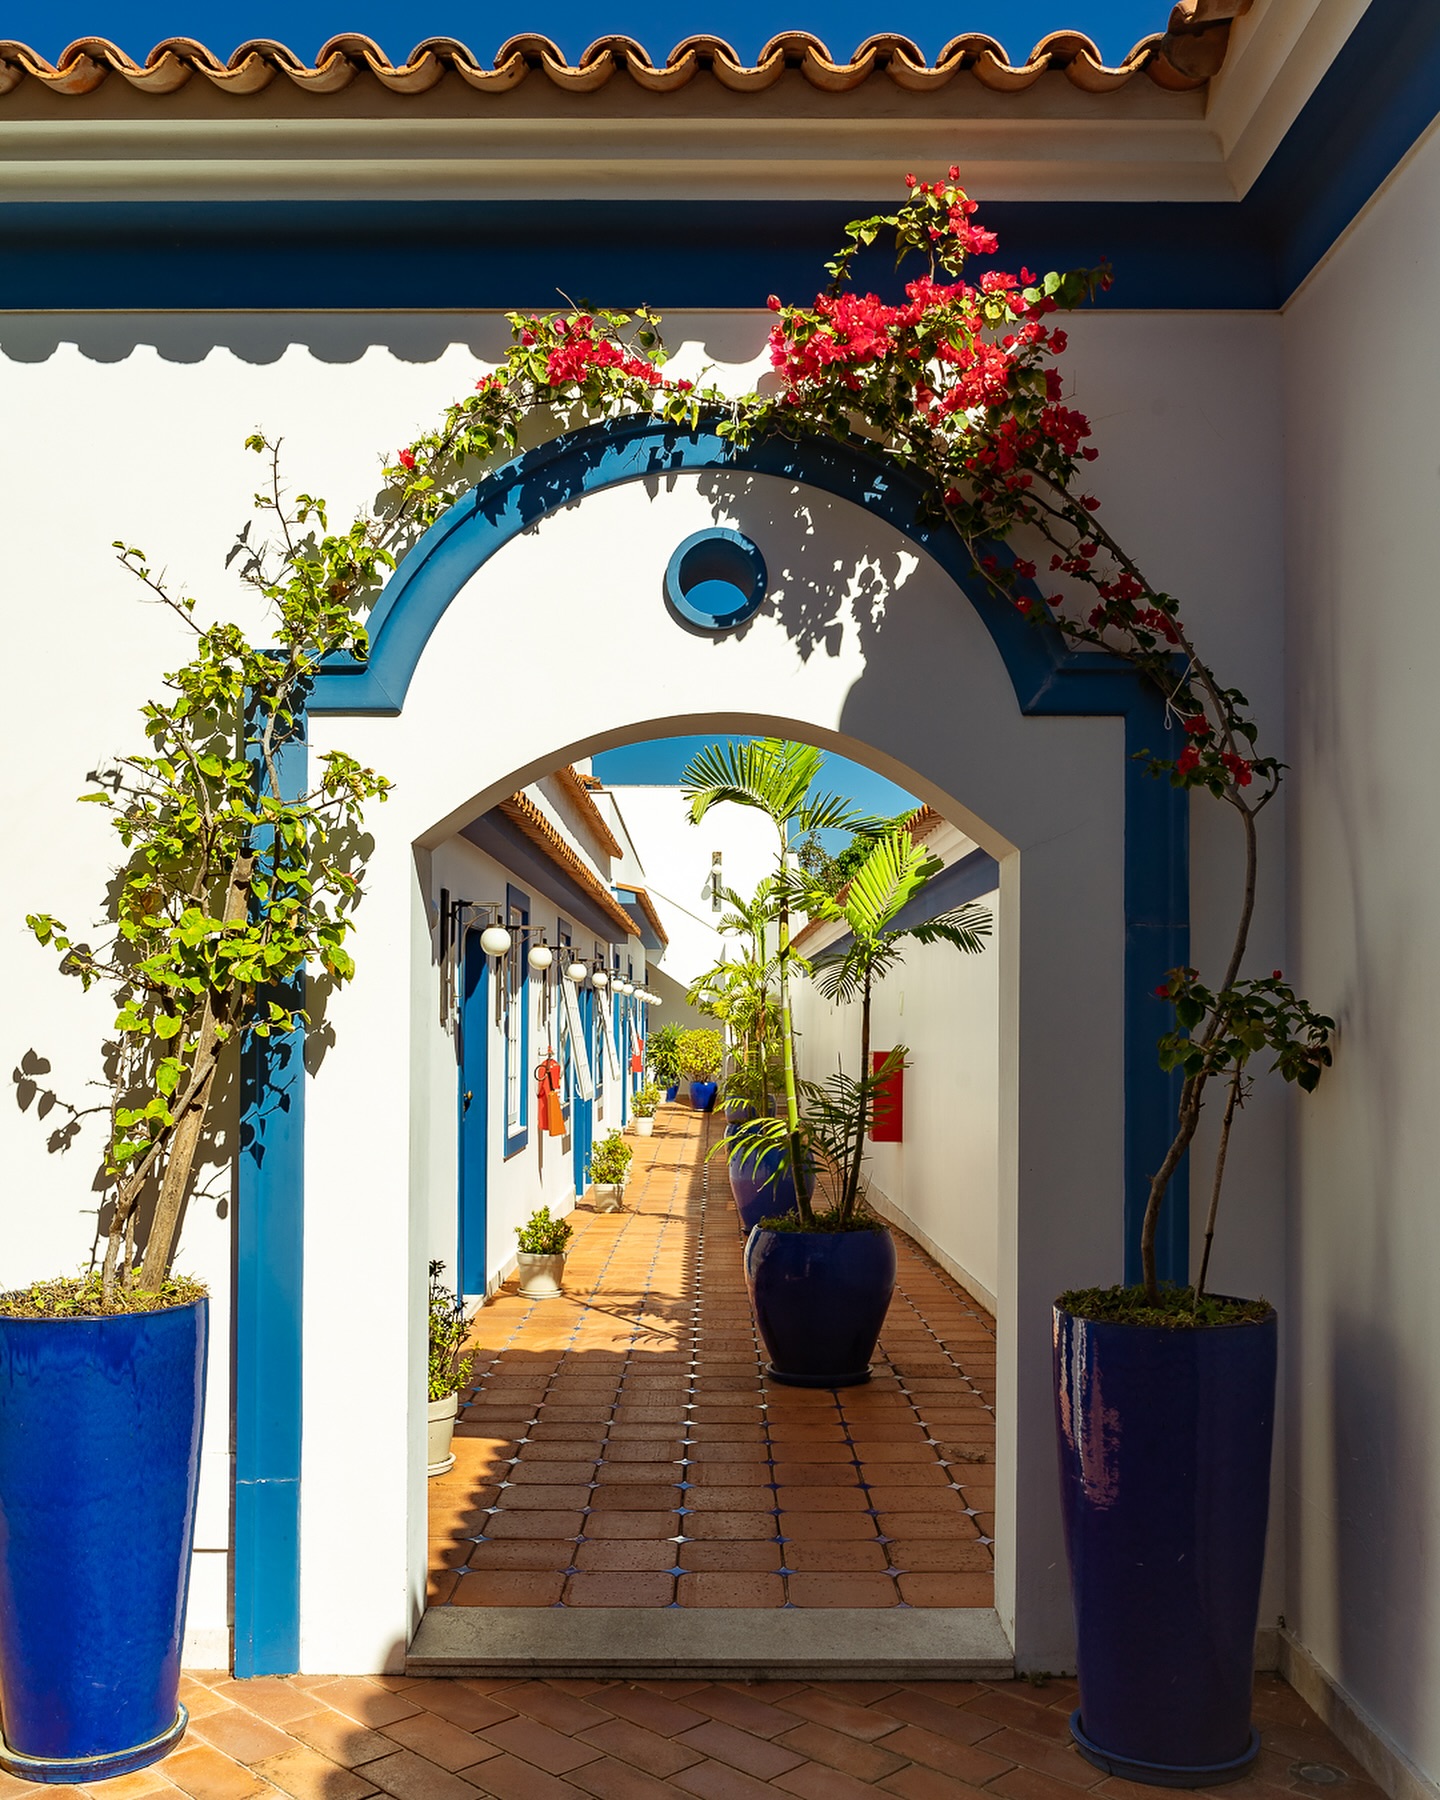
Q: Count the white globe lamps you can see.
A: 11